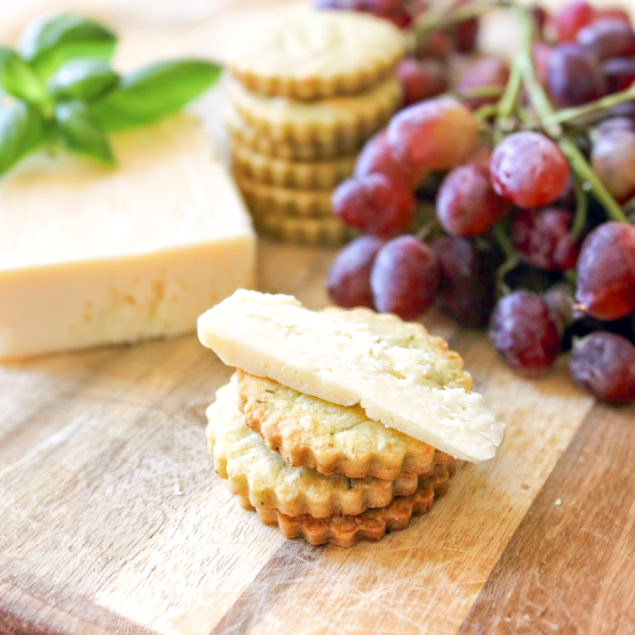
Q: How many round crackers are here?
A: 9